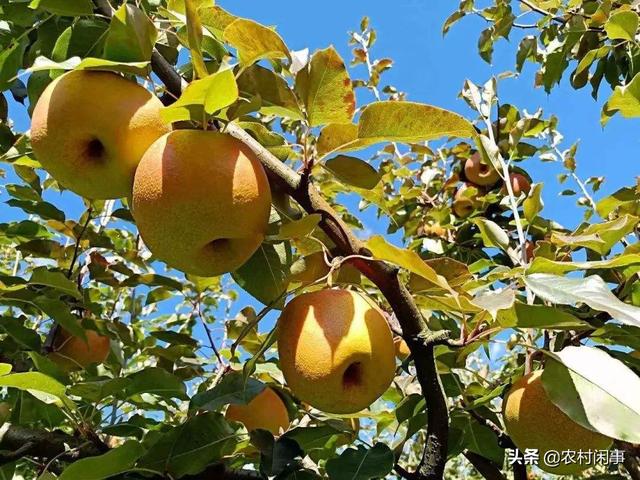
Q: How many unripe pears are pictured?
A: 0